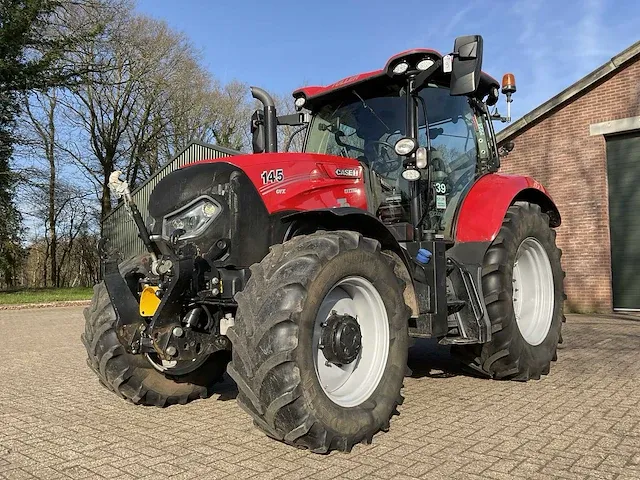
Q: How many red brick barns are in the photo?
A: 1